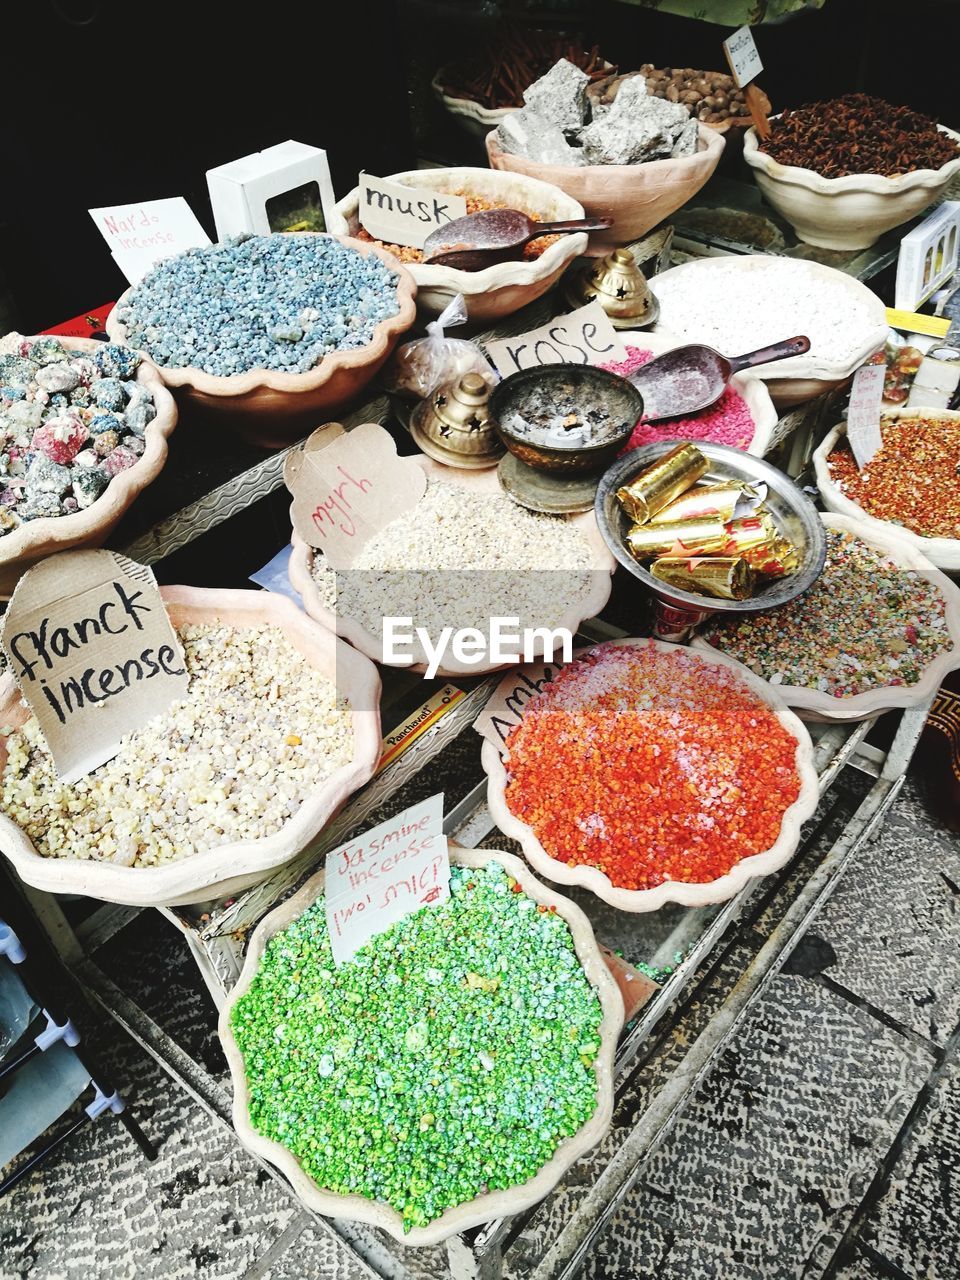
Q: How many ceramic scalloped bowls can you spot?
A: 15